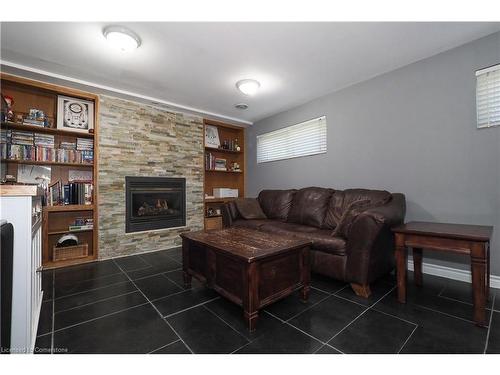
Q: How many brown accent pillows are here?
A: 2